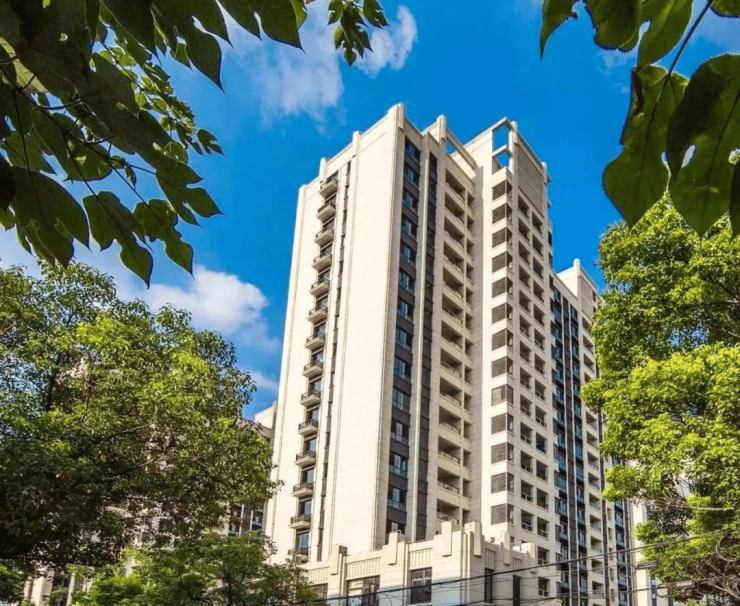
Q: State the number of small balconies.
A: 14